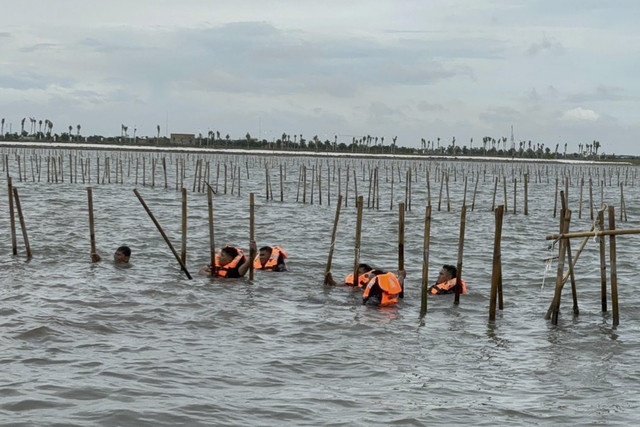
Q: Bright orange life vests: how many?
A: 5